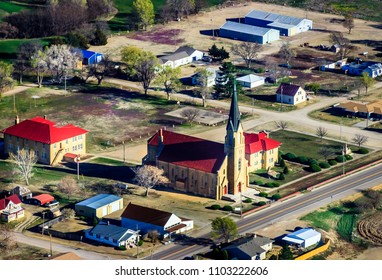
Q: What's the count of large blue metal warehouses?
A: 2